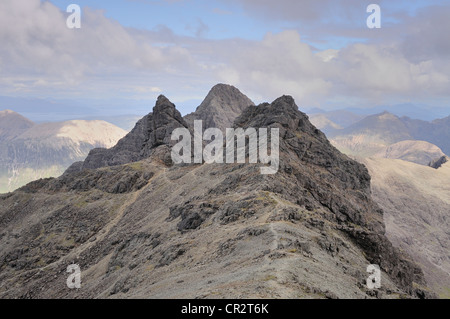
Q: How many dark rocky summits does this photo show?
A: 3